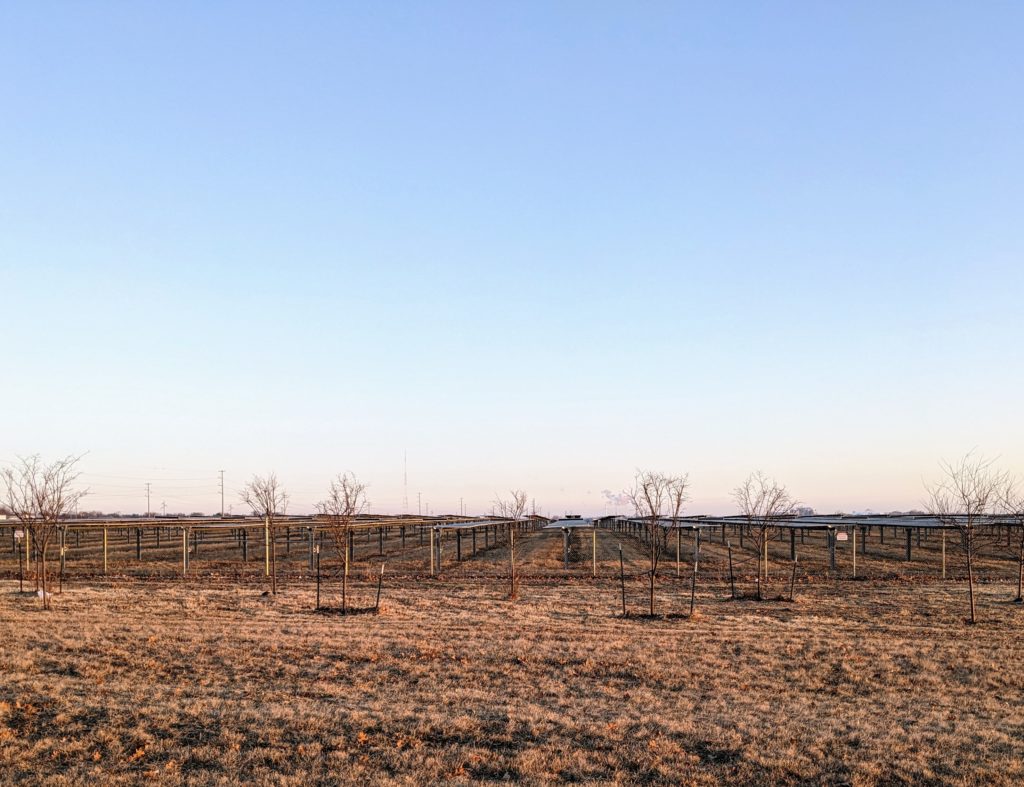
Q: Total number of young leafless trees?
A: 8